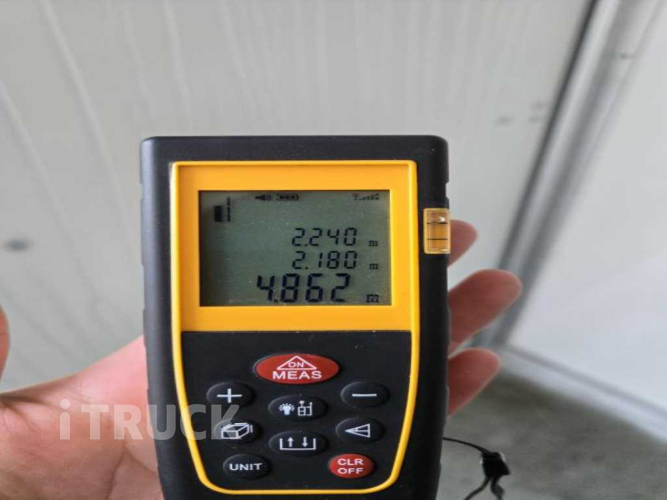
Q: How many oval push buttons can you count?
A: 9